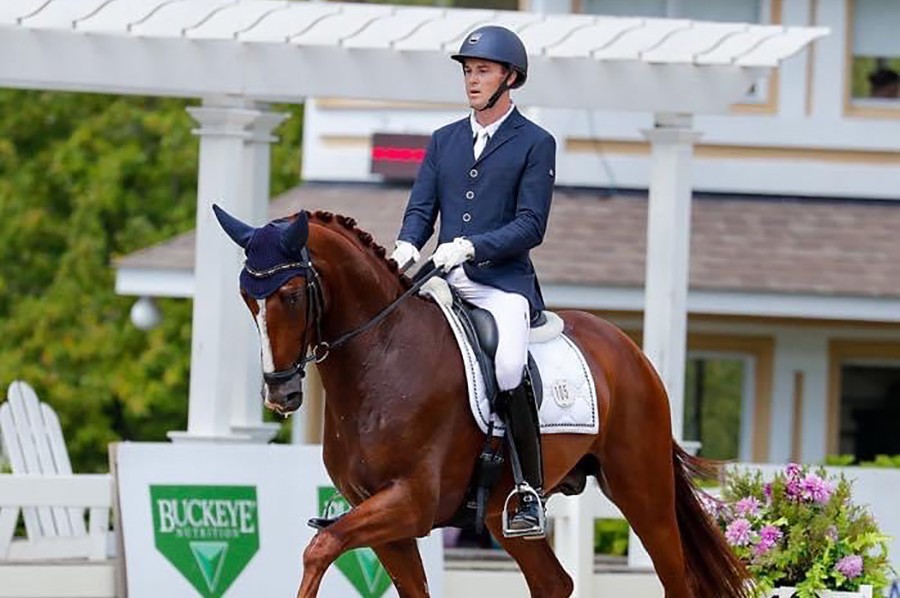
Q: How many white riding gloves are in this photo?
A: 2